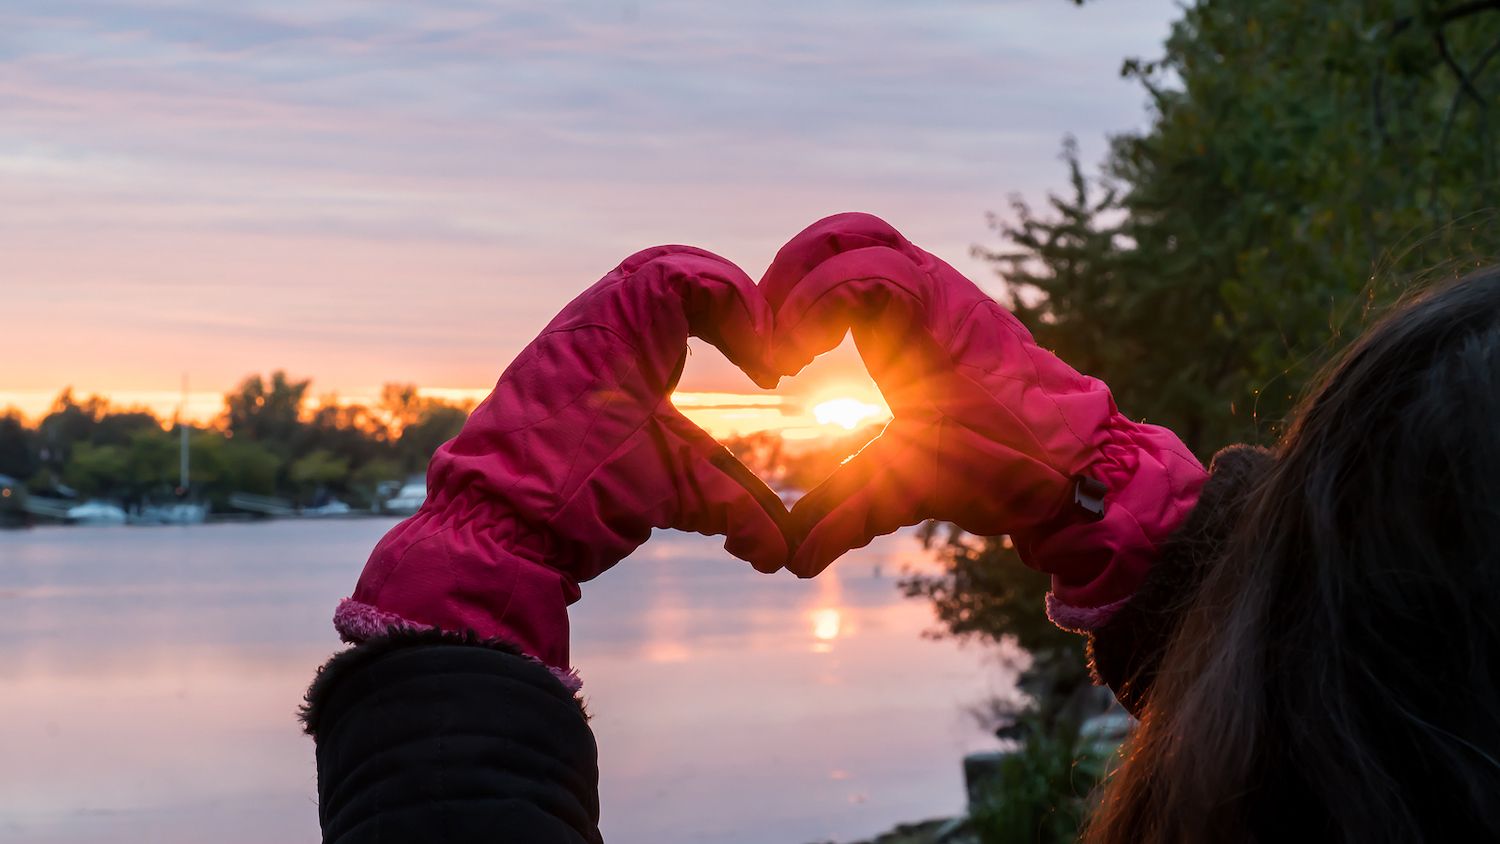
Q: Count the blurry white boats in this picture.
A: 4